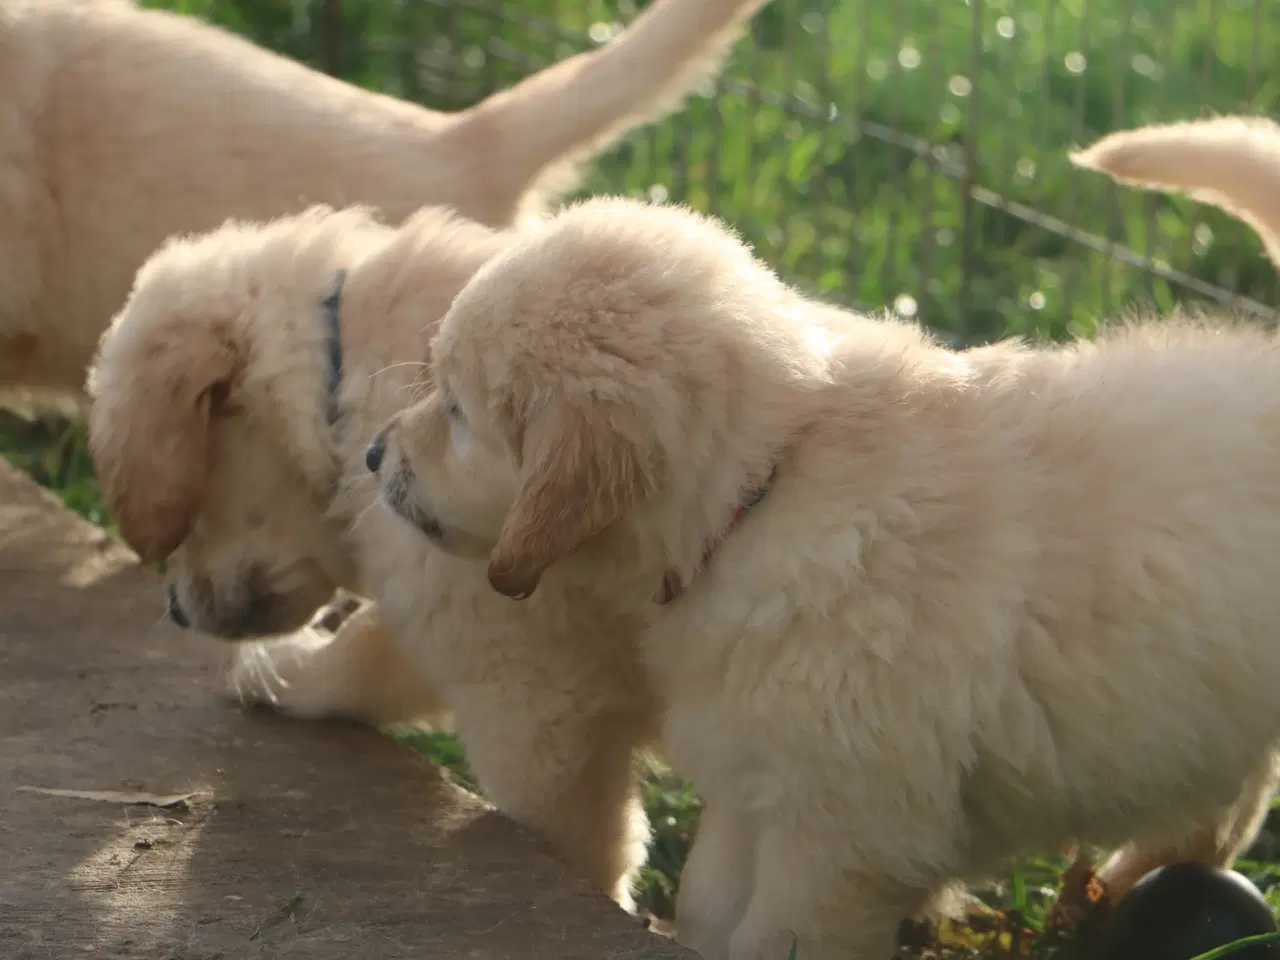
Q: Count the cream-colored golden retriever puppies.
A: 3